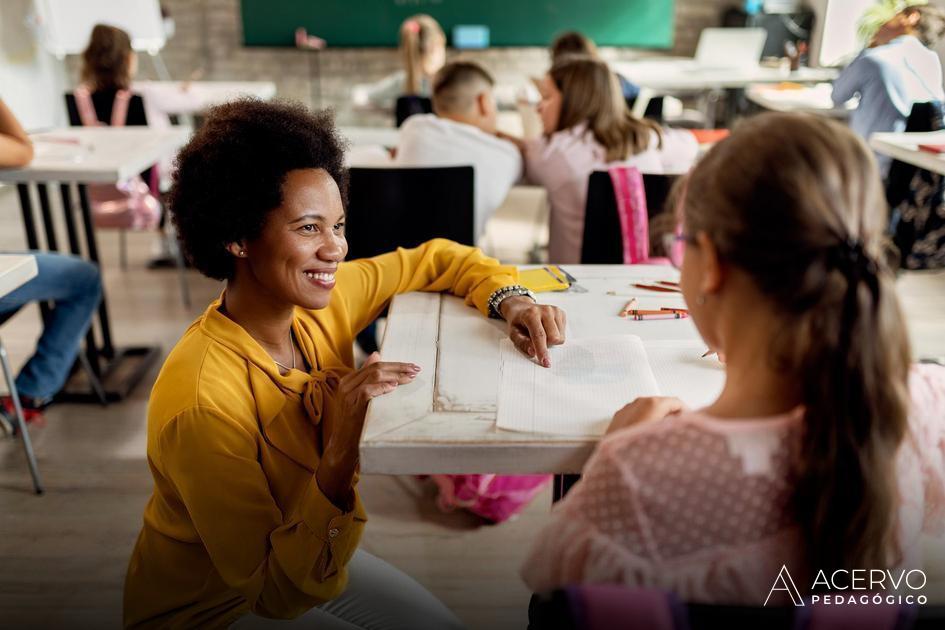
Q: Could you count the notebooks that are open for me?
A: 1